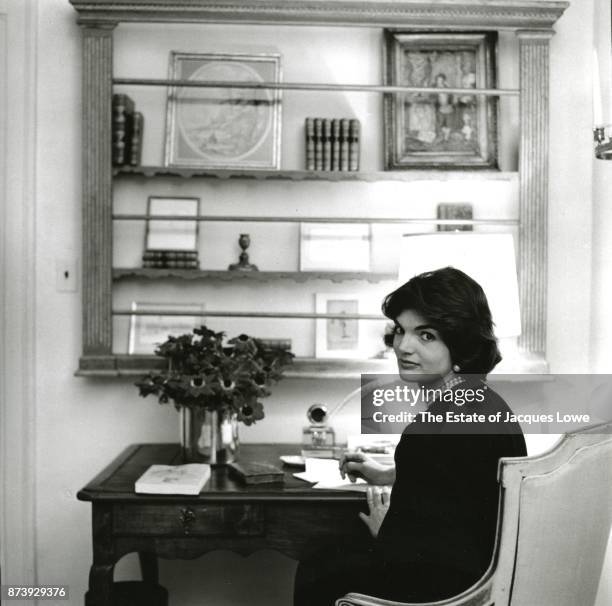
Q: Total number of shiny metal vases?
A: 1